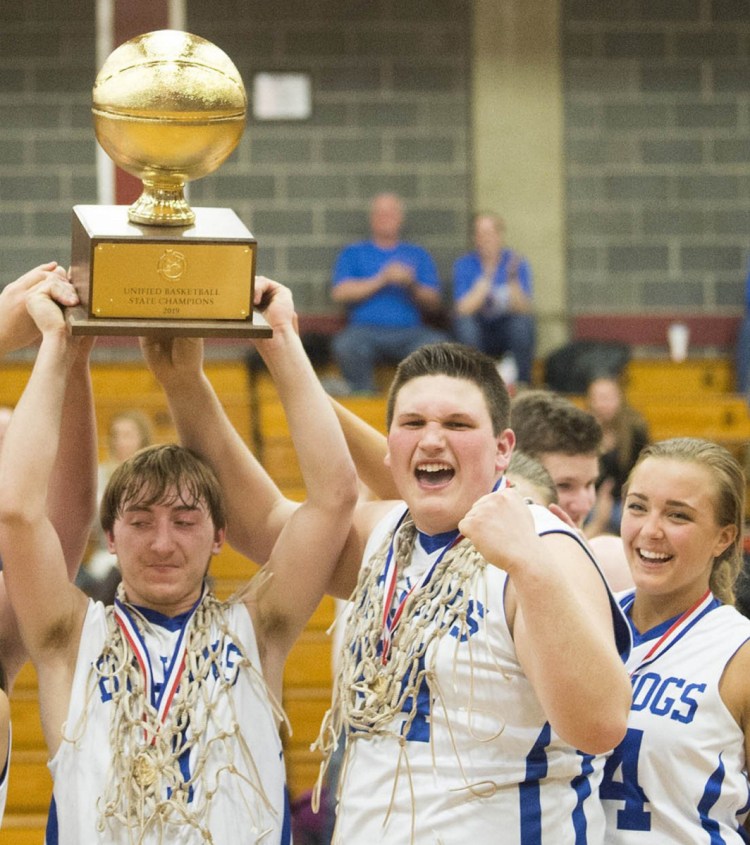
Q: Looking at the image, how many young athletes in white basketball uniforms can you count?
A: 3